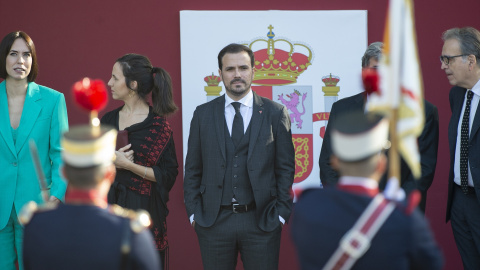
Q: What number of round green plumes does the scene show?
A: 0